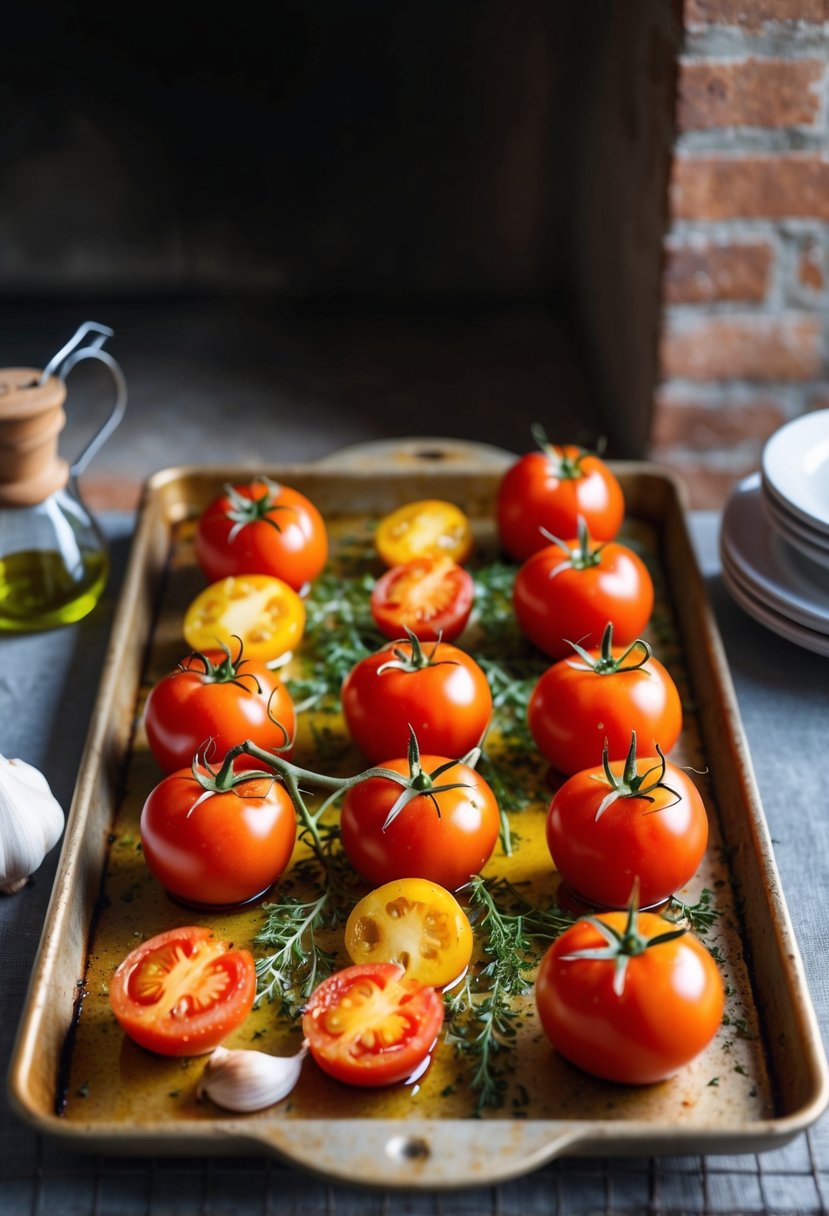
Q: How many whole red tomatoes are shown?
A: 10